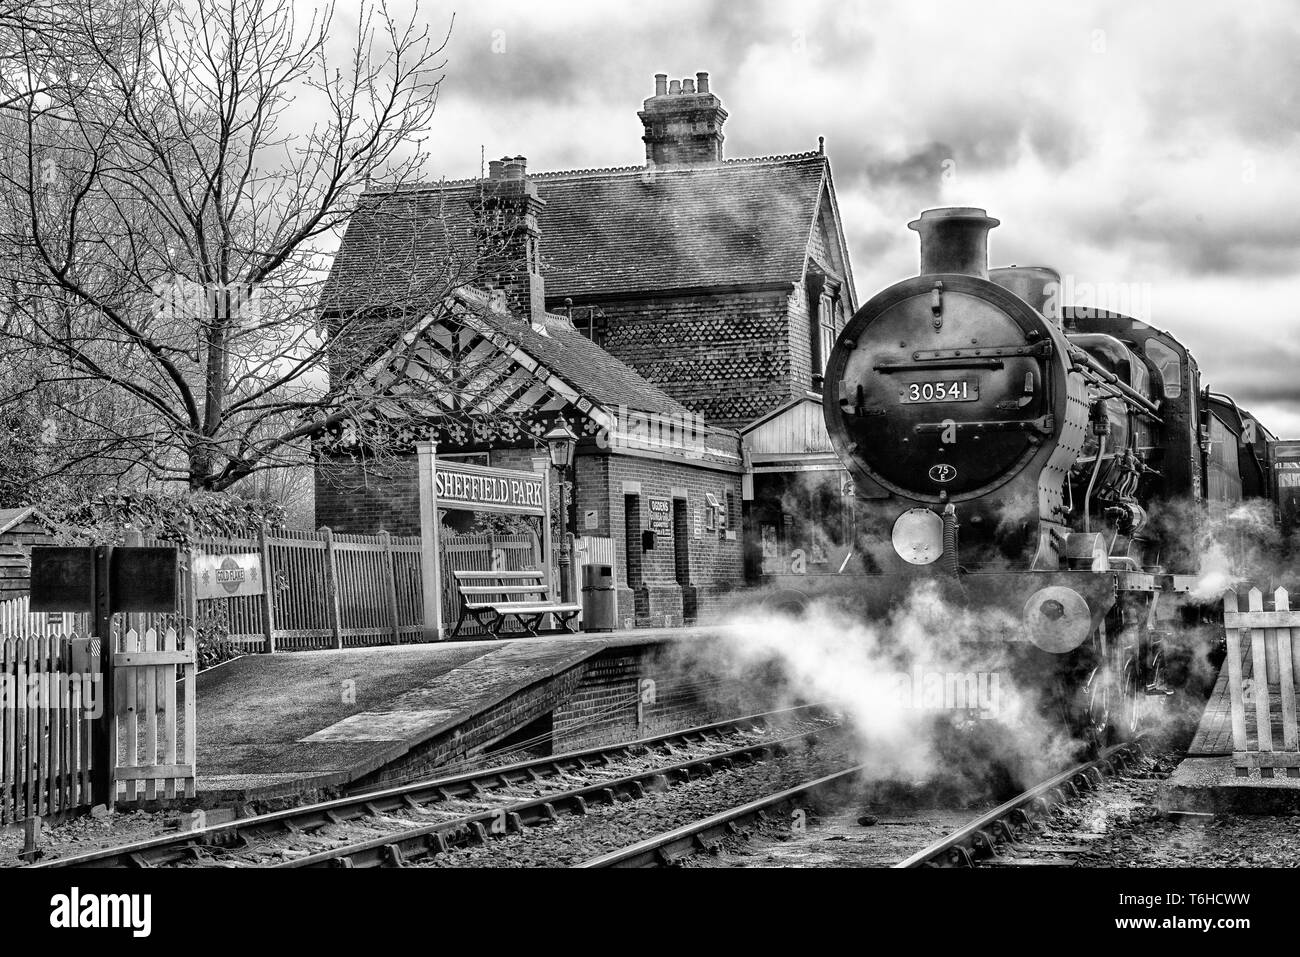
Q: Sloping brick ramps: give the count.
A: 1